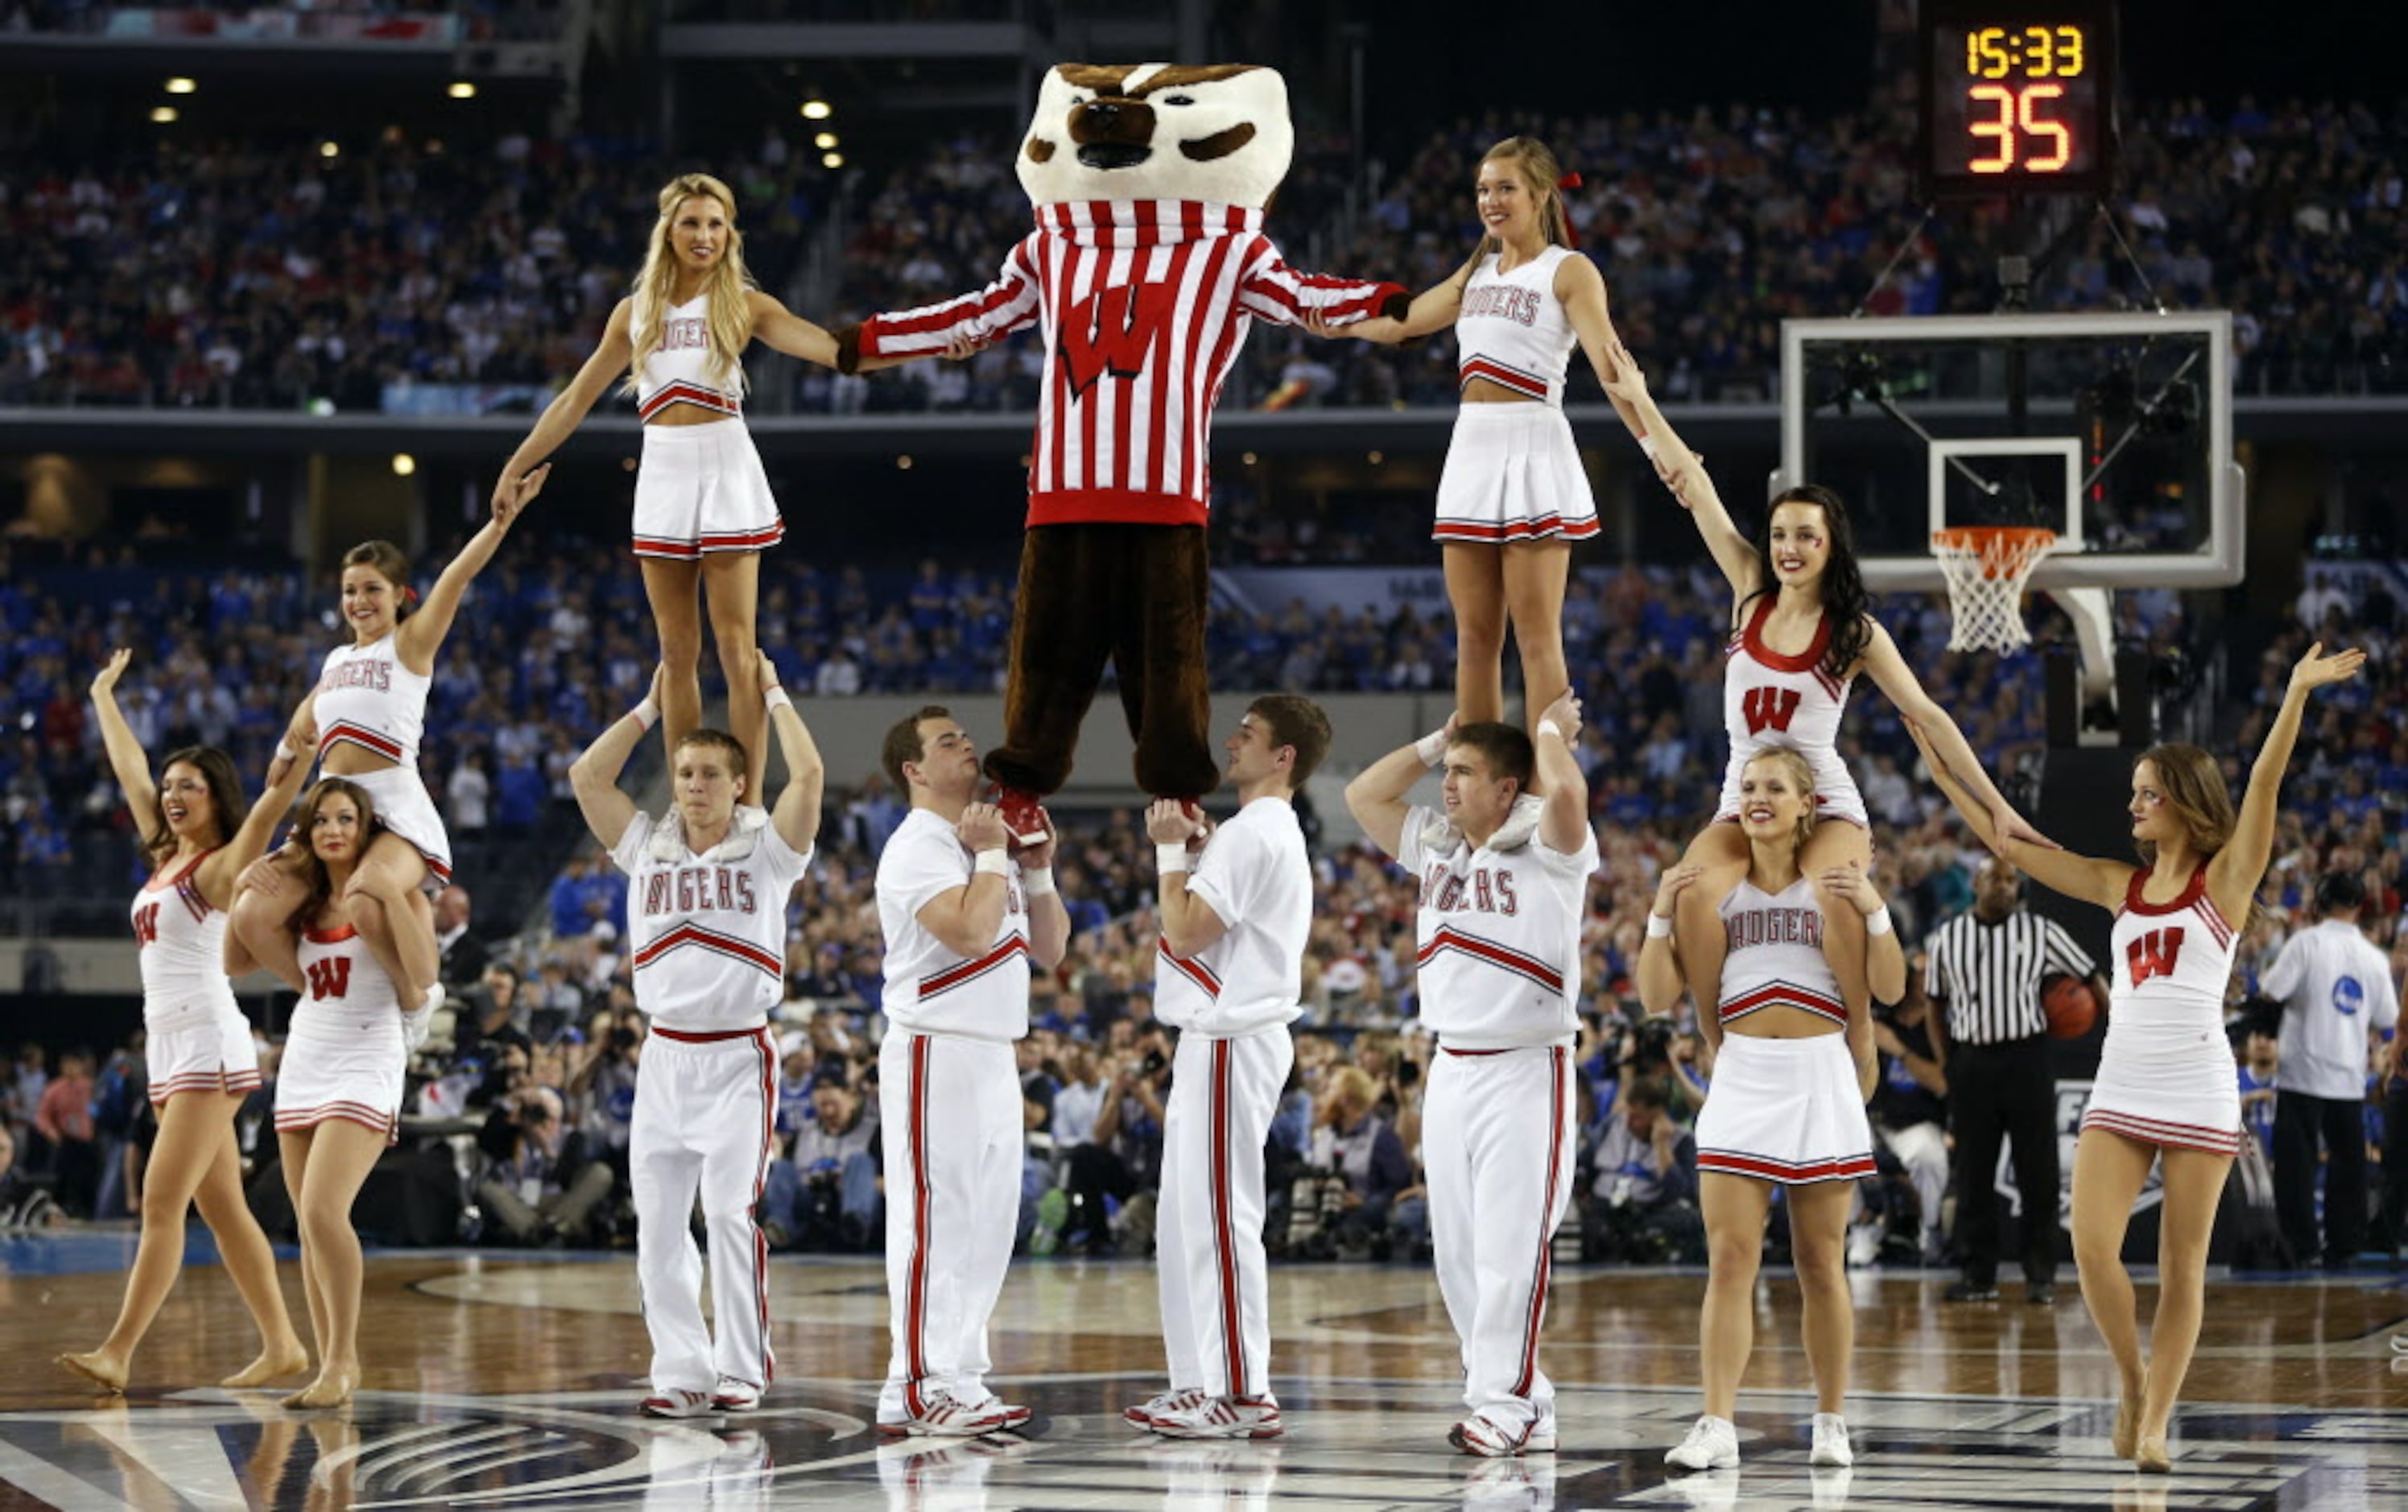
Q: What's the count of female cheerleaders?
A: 8